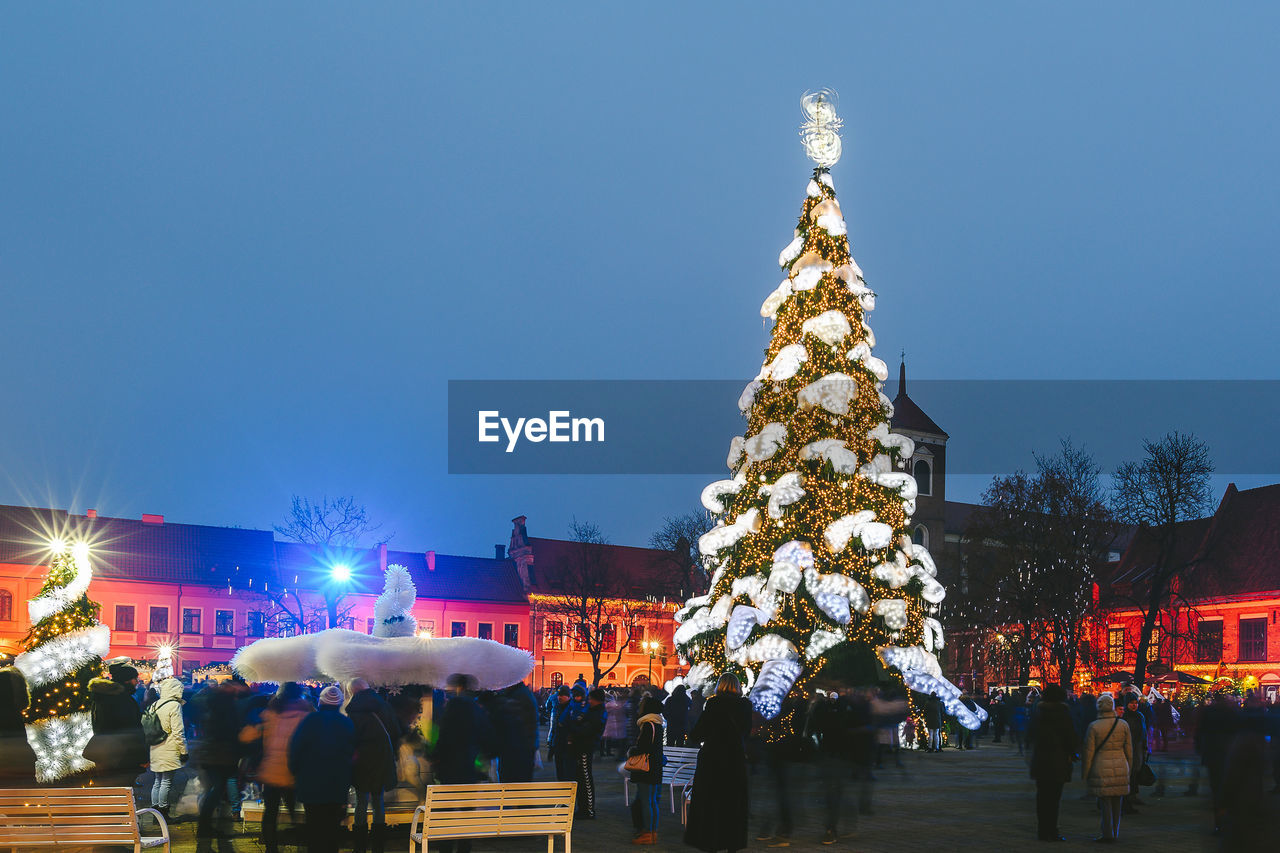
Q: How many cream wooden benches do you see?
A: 2